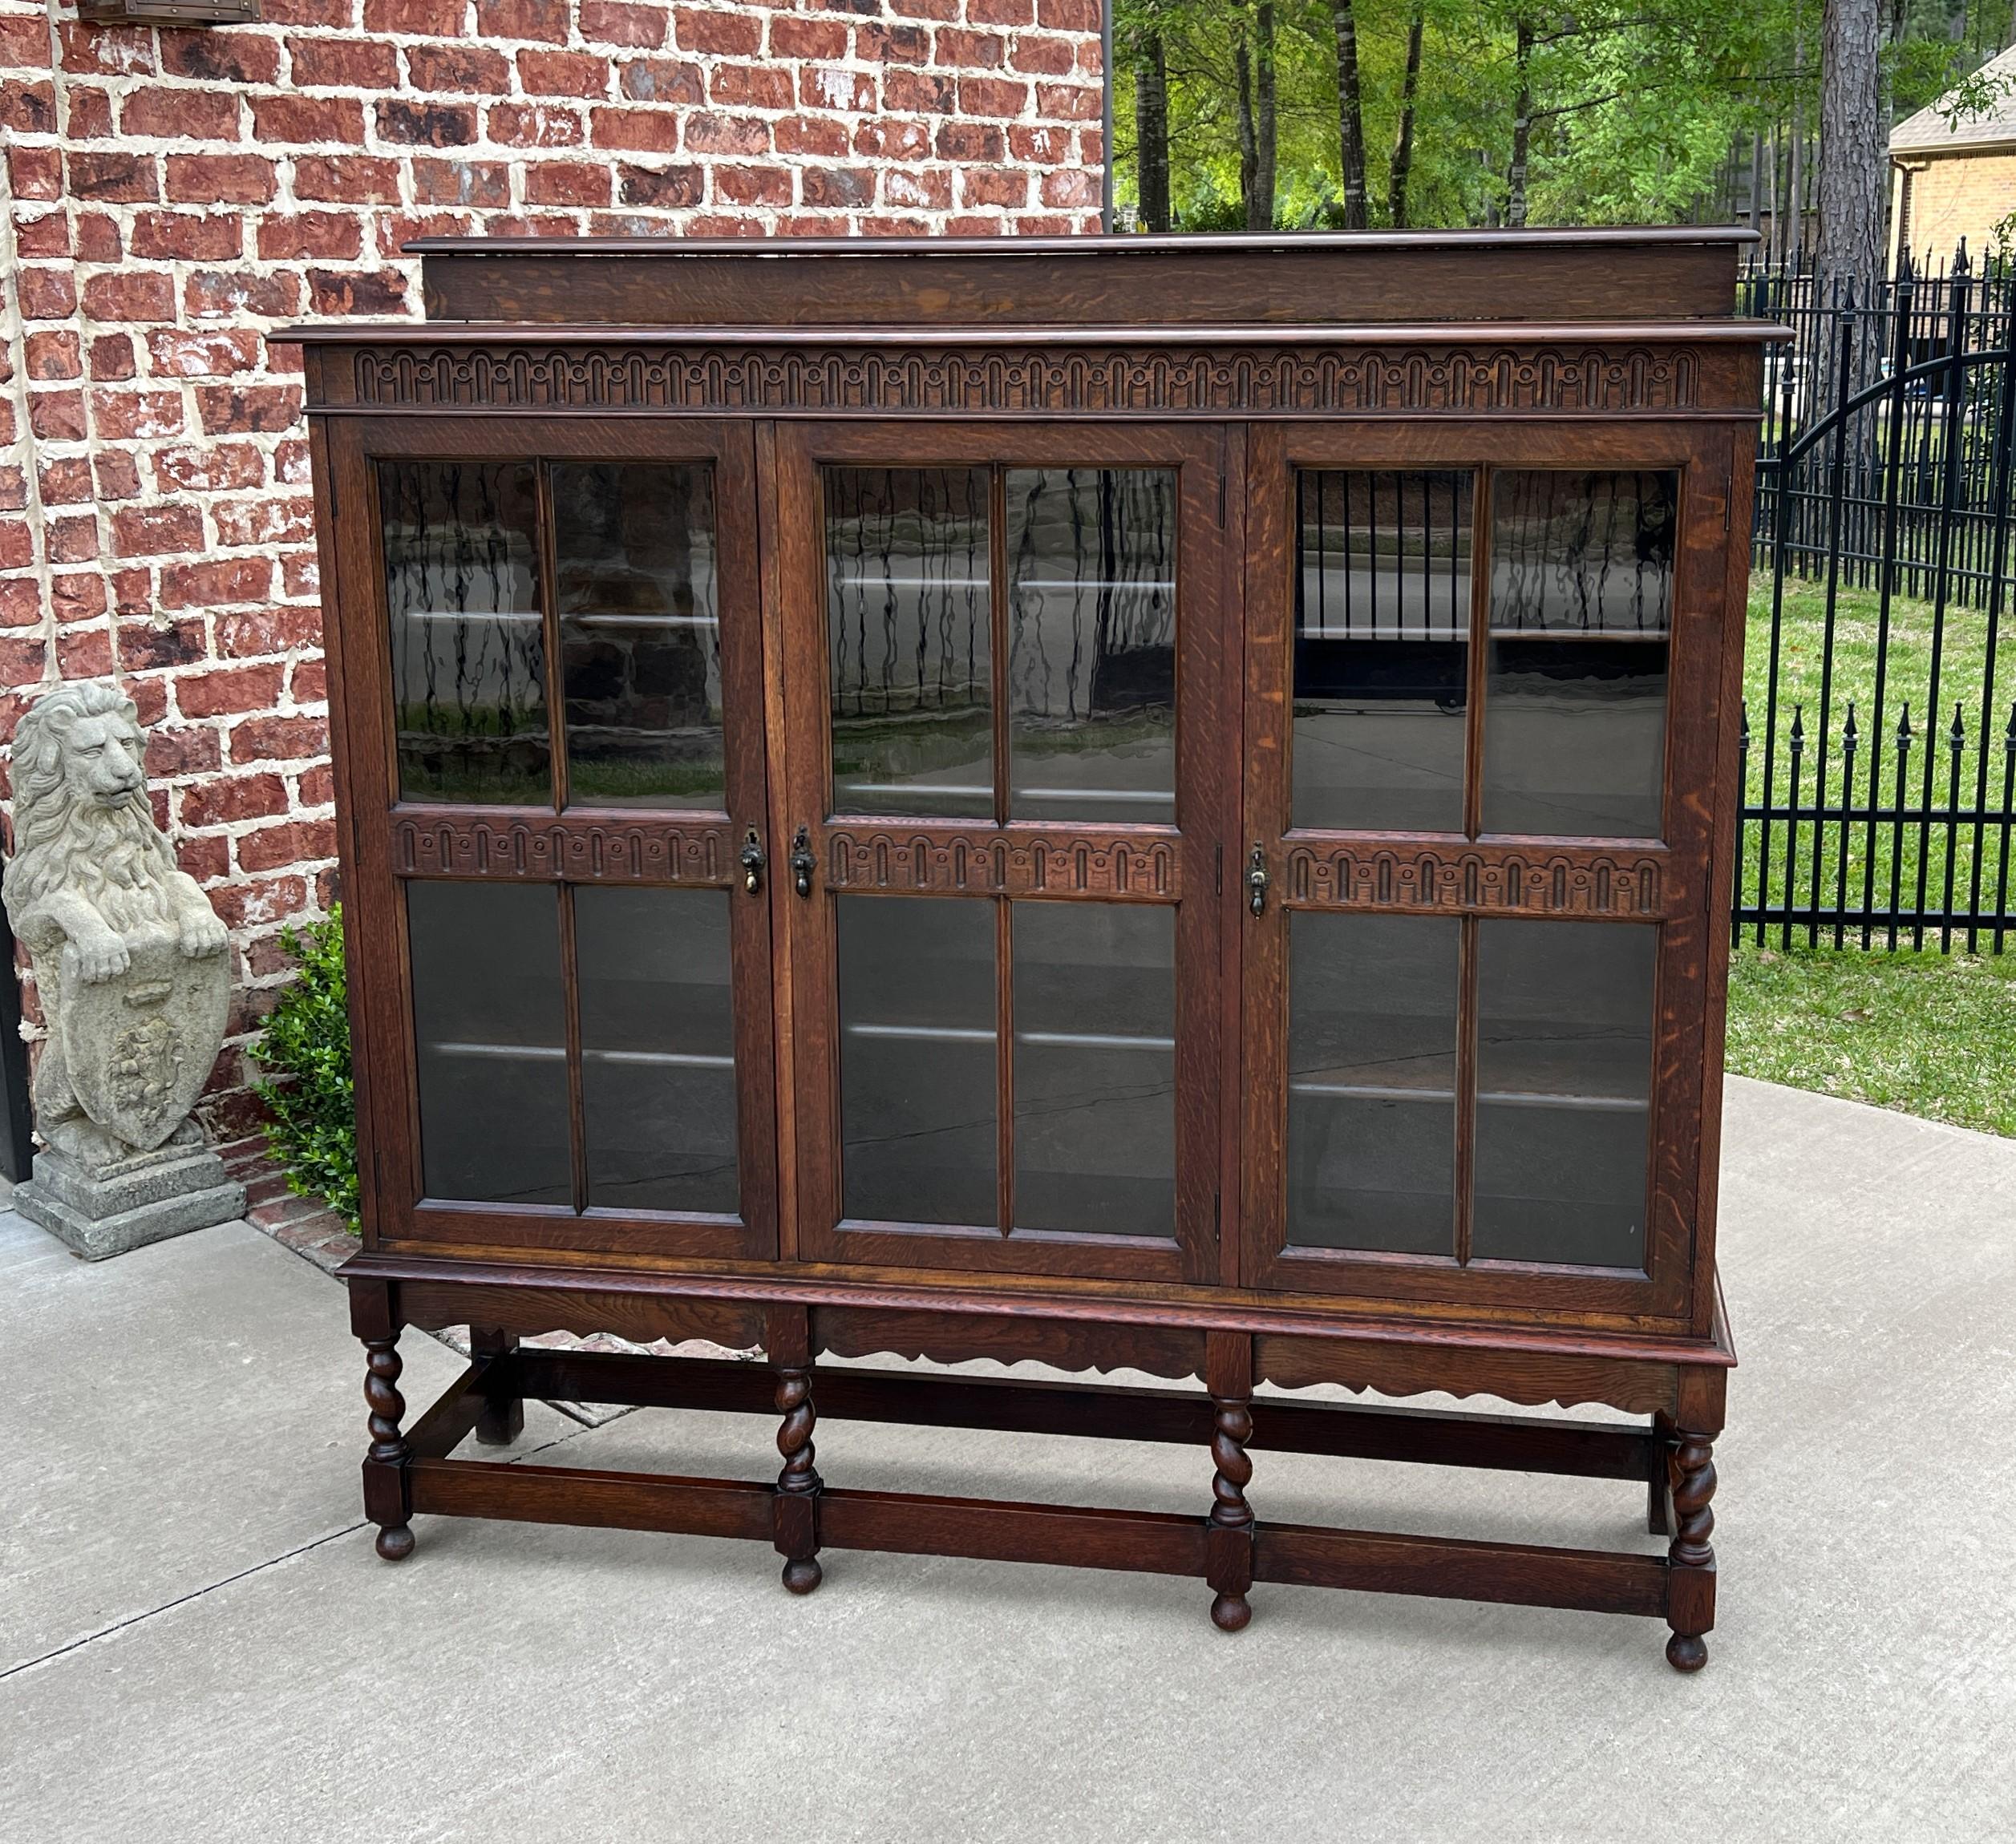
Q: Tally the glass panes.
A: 12